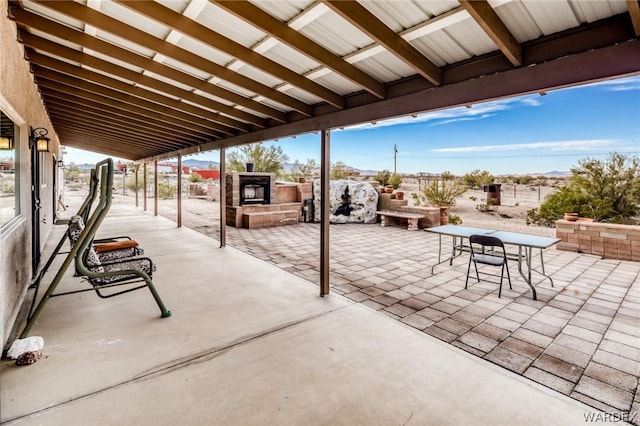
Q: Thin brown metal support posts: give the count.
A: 6